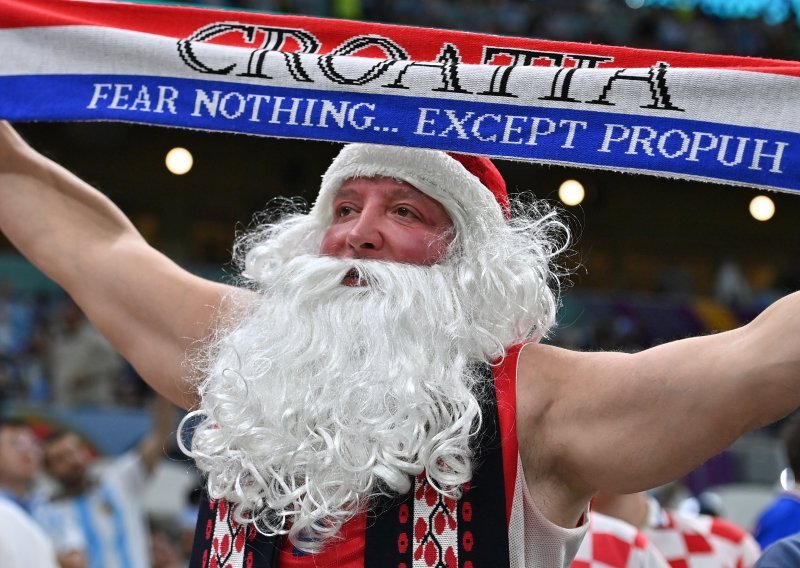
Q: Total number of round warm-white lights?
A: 3